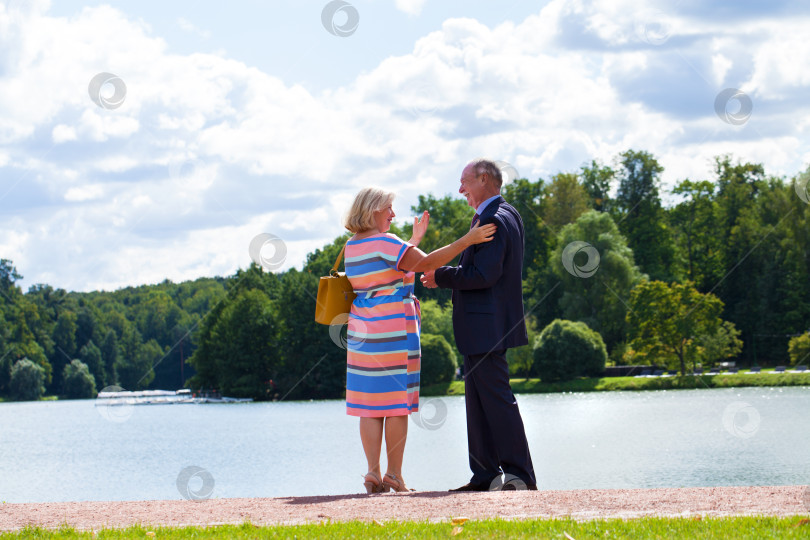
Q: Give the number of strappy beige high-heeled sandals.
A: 2